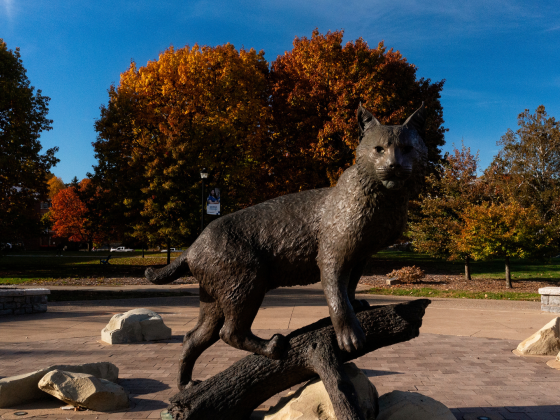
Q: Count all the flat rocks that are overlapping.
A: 2